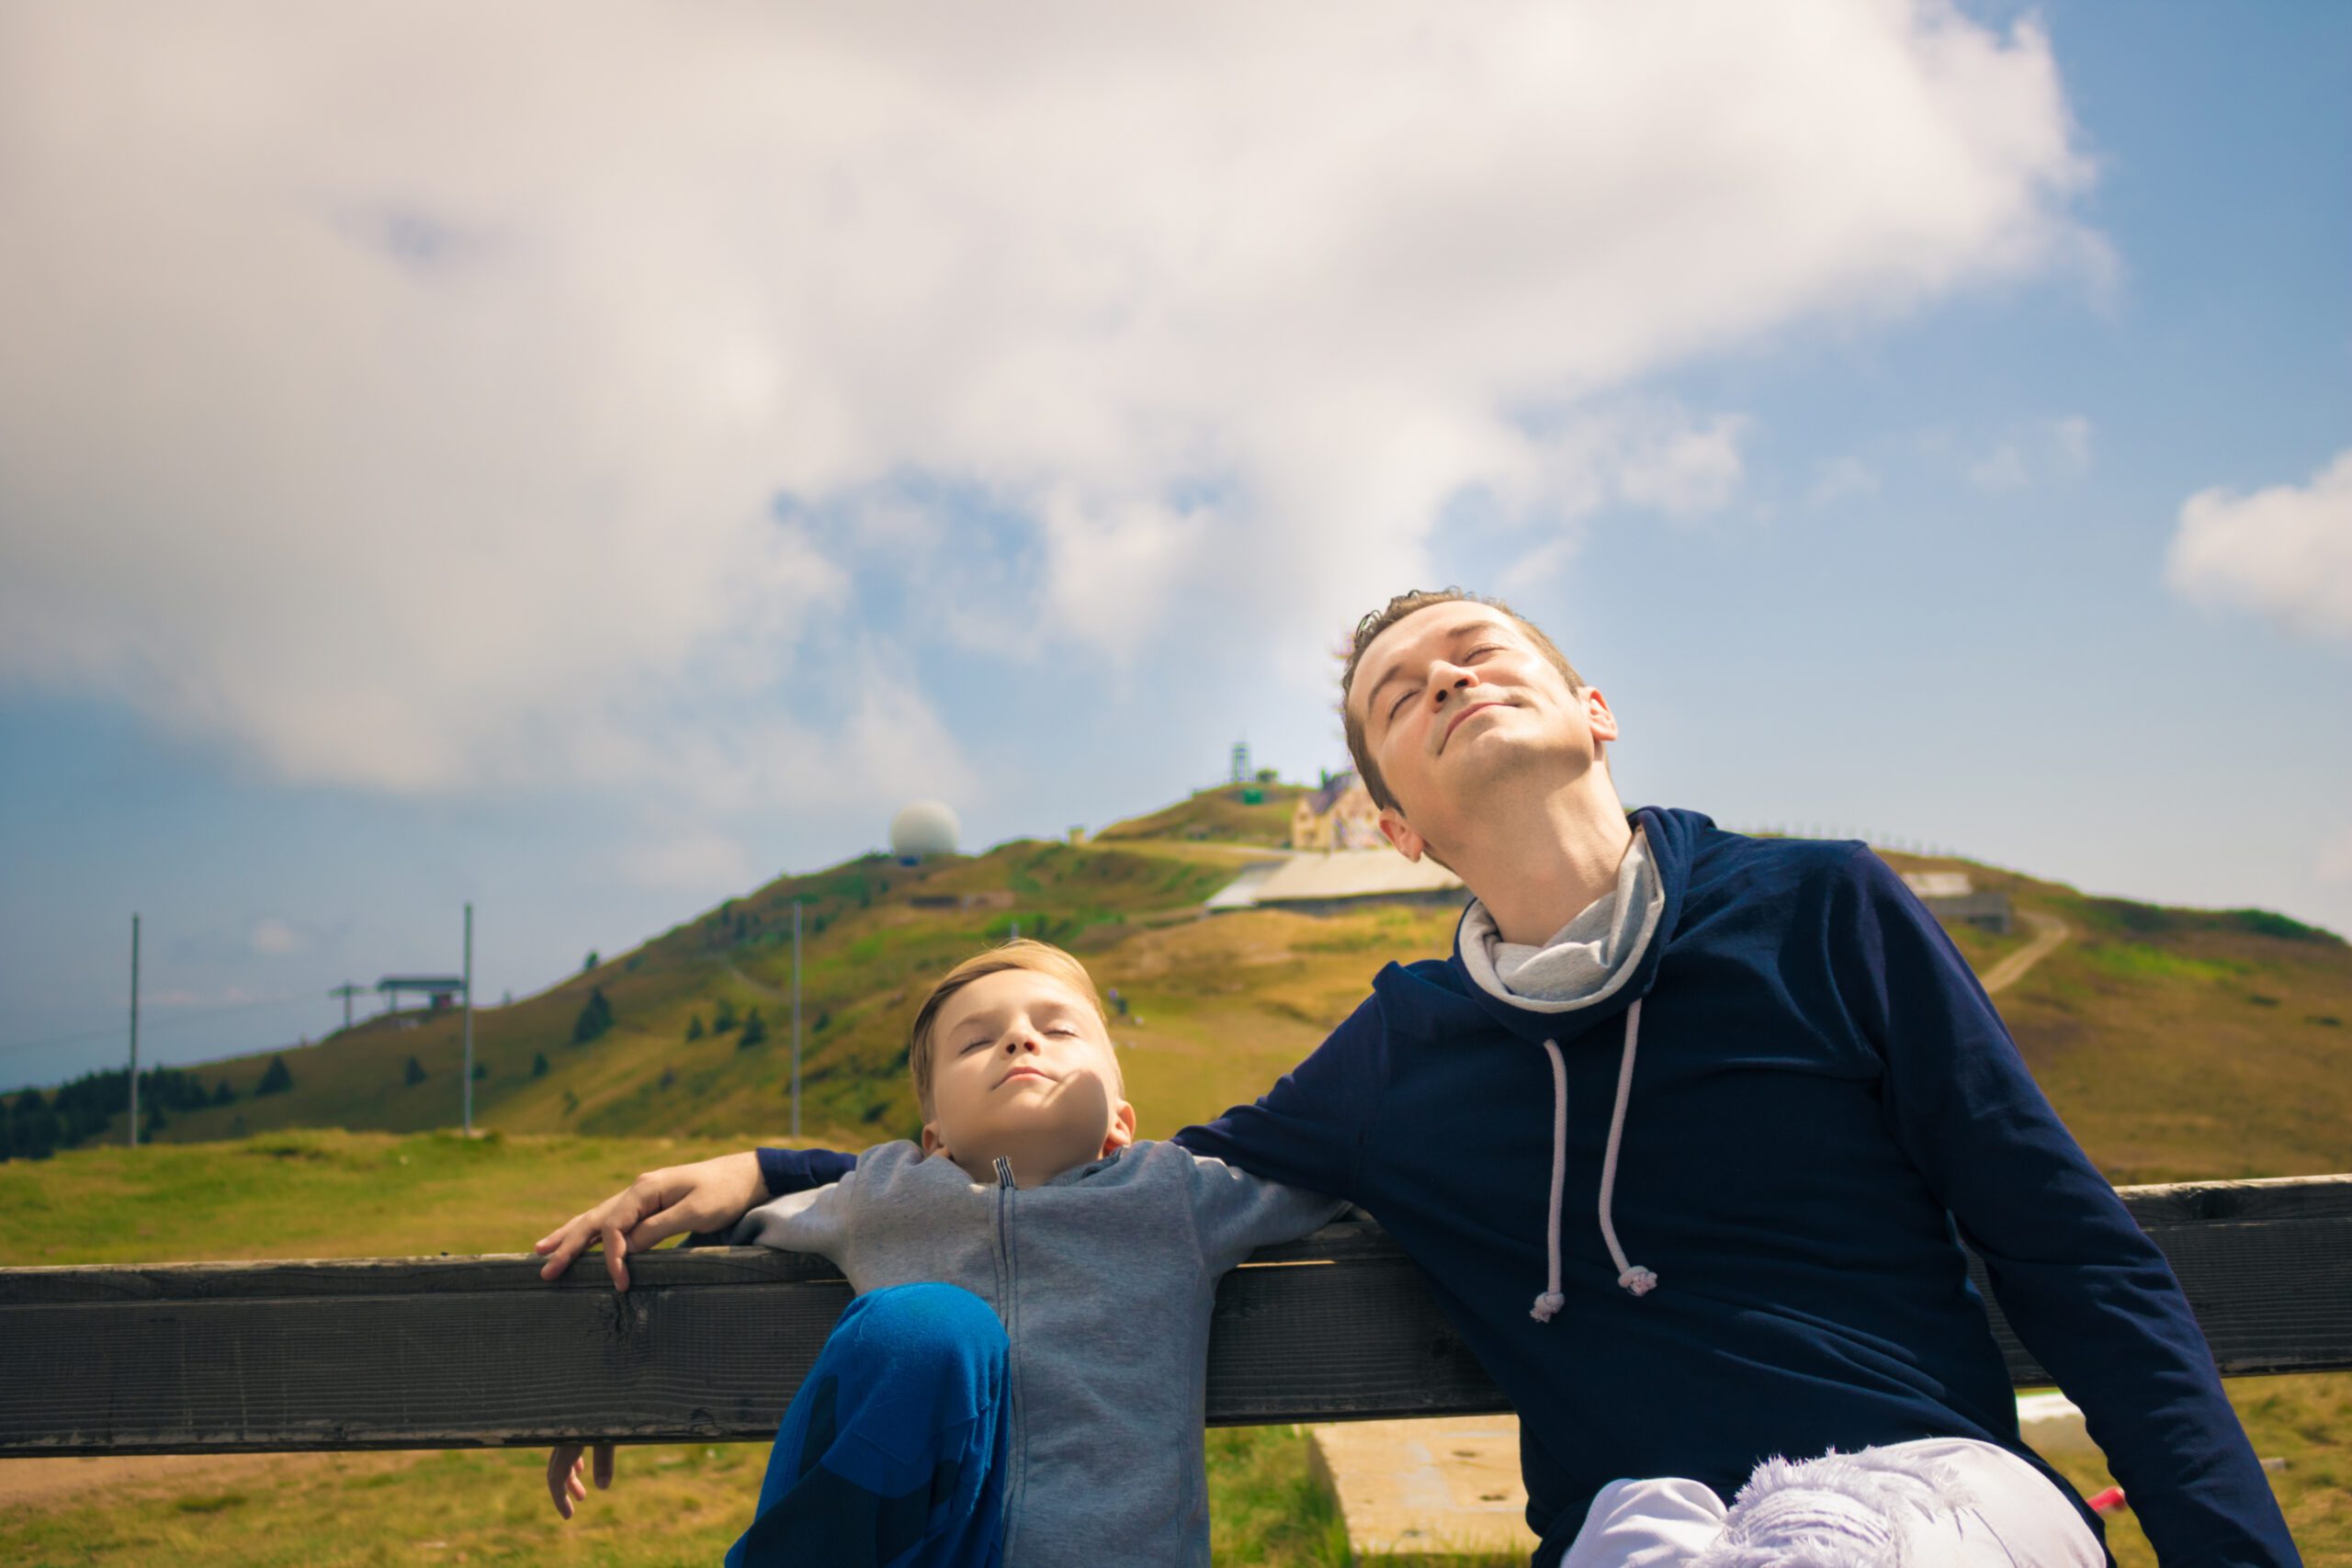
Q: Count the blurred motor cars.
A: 0